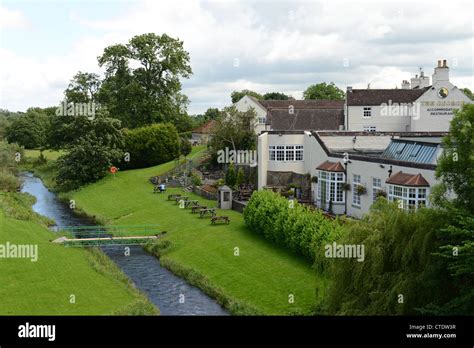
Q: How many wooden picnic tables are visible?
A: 7